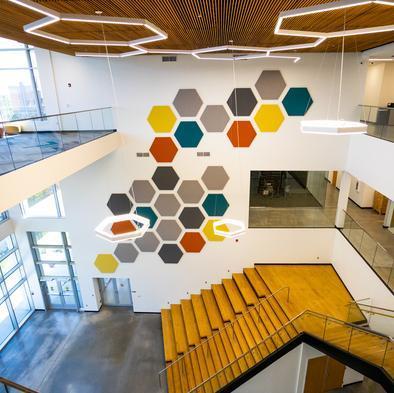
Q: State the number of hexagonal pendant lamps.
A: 3